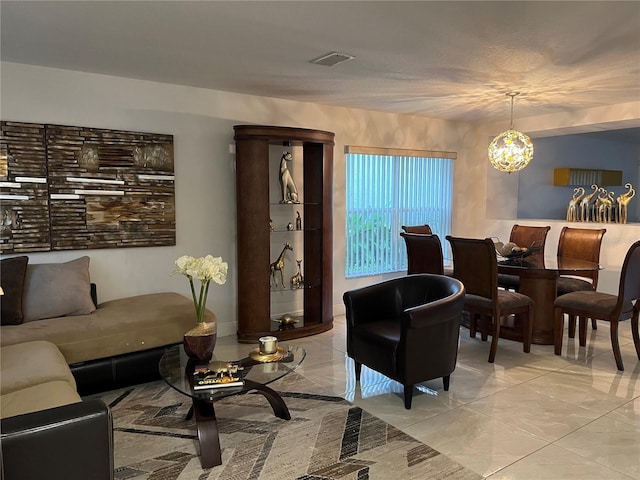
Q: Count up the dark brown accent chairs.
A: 1